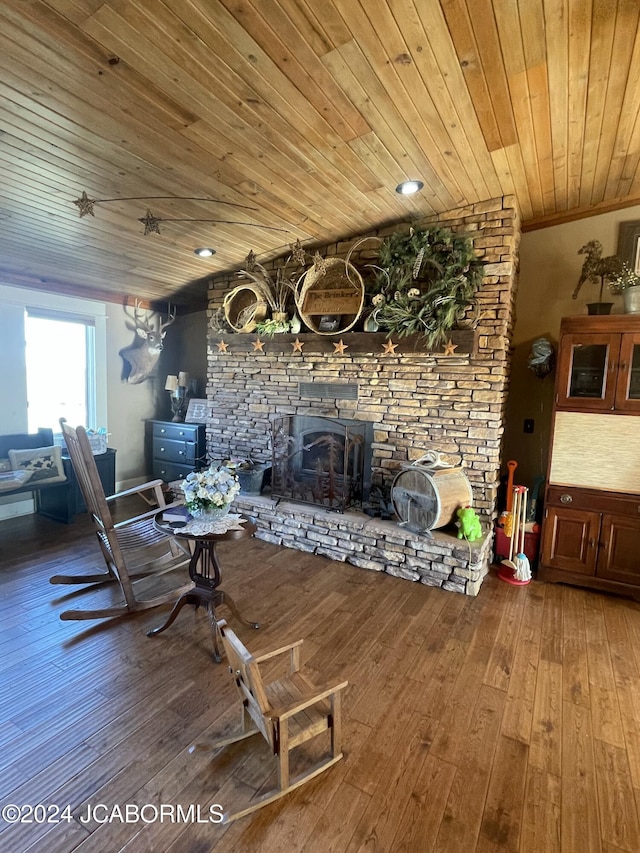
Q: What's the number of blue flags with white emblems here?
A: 0